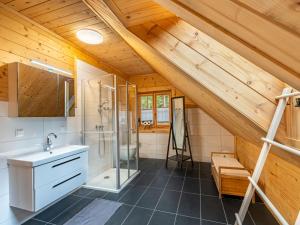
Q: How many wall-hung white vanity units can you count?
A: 1